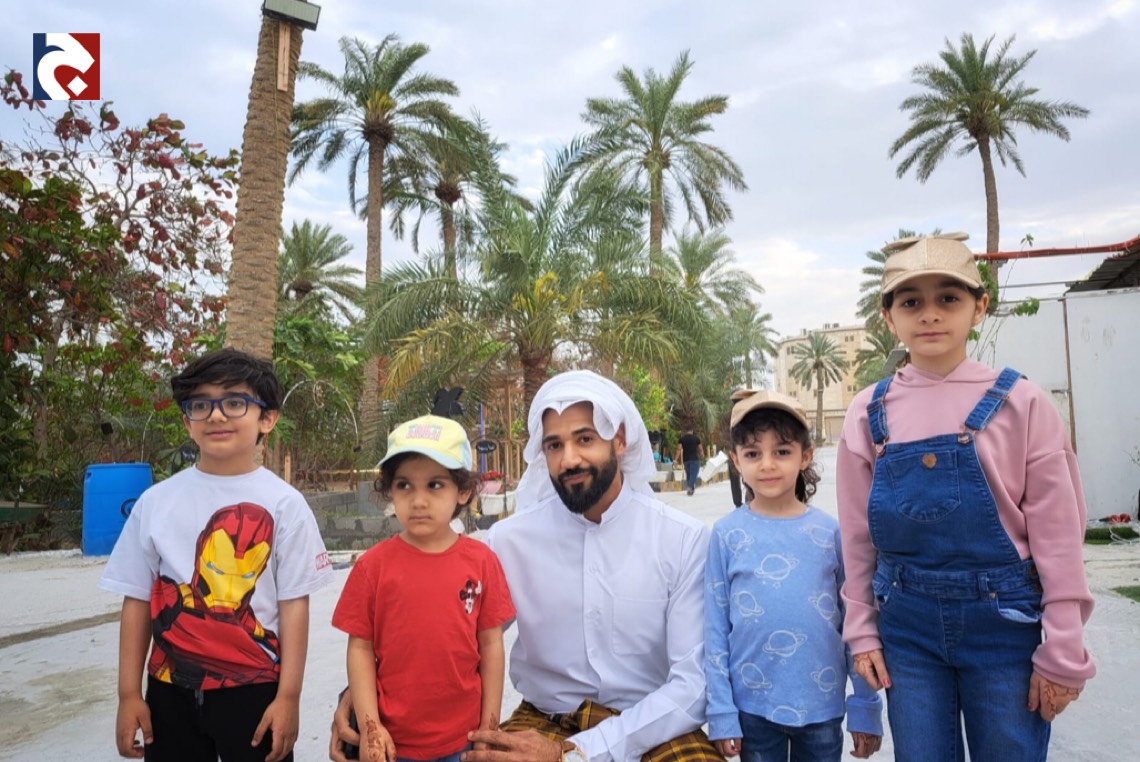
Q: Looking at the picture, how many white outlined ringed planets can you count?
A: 11